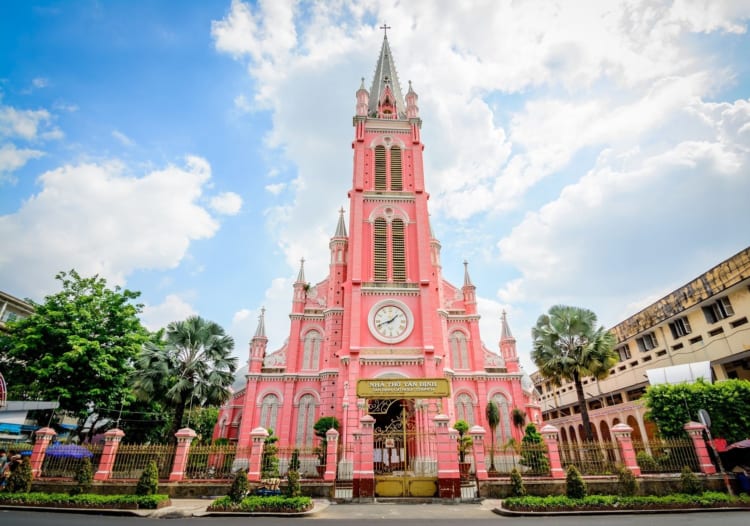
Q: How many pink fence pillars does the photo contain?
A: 11